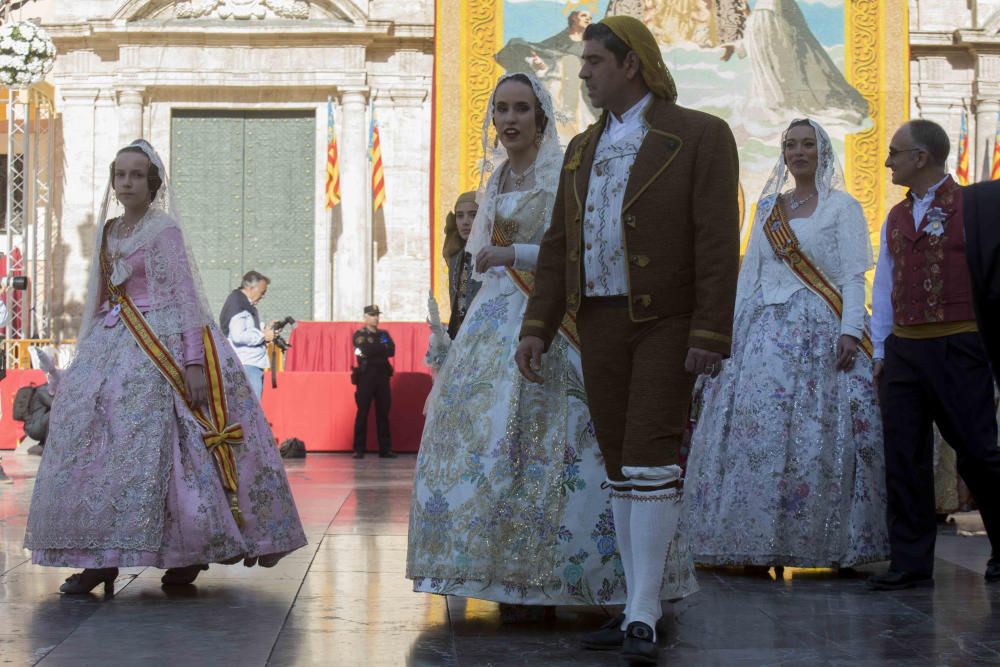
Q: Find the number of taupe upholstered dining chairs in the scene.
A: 0